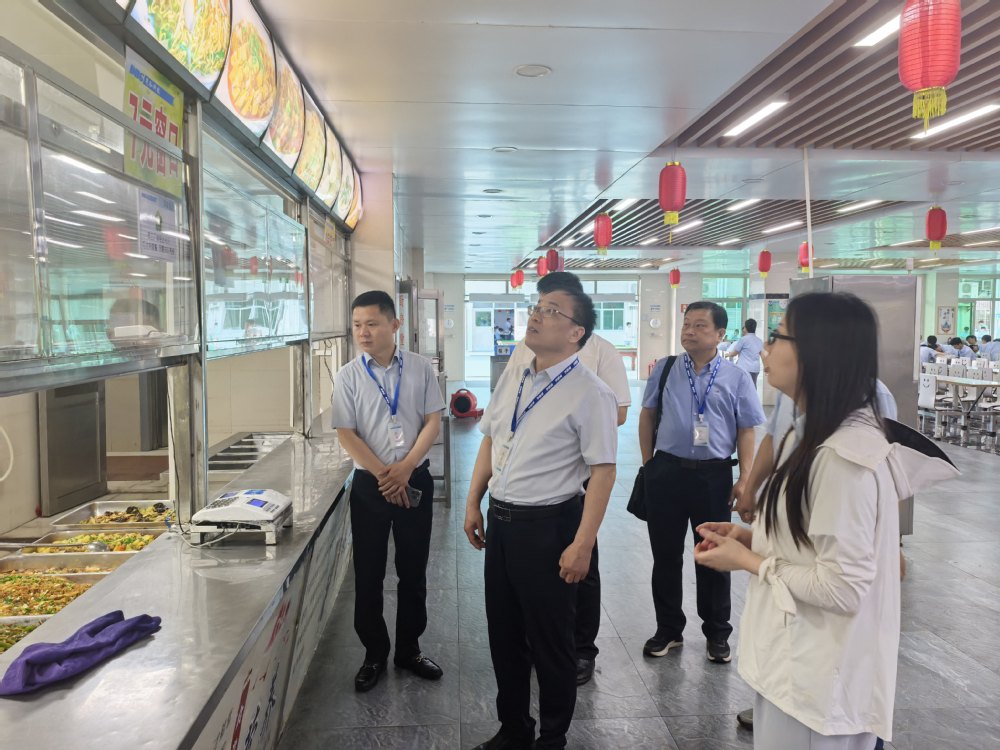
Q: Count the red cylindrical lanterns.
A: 11